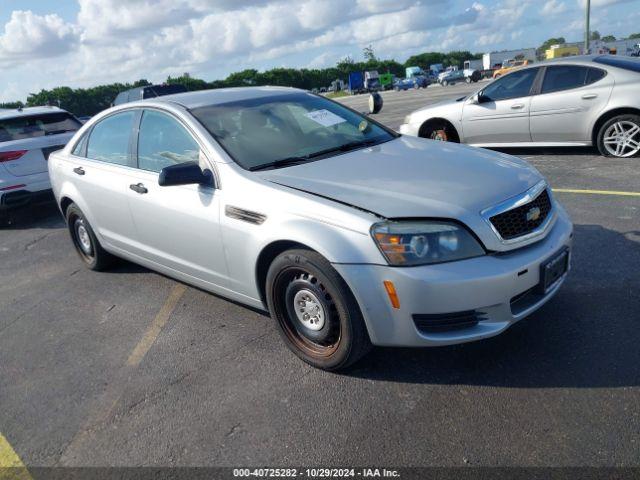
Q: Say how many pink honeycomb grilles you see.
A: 0